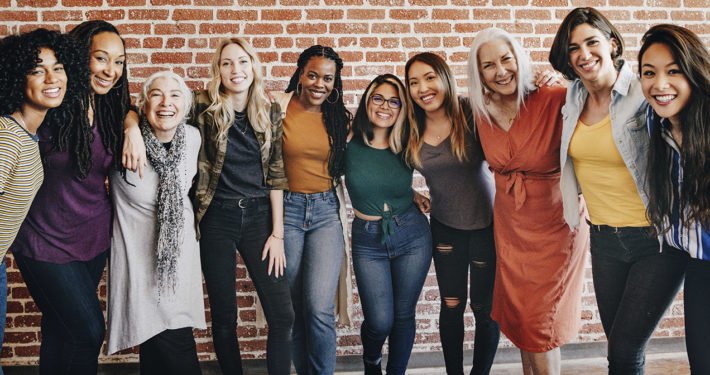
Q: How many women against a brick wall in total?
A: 10